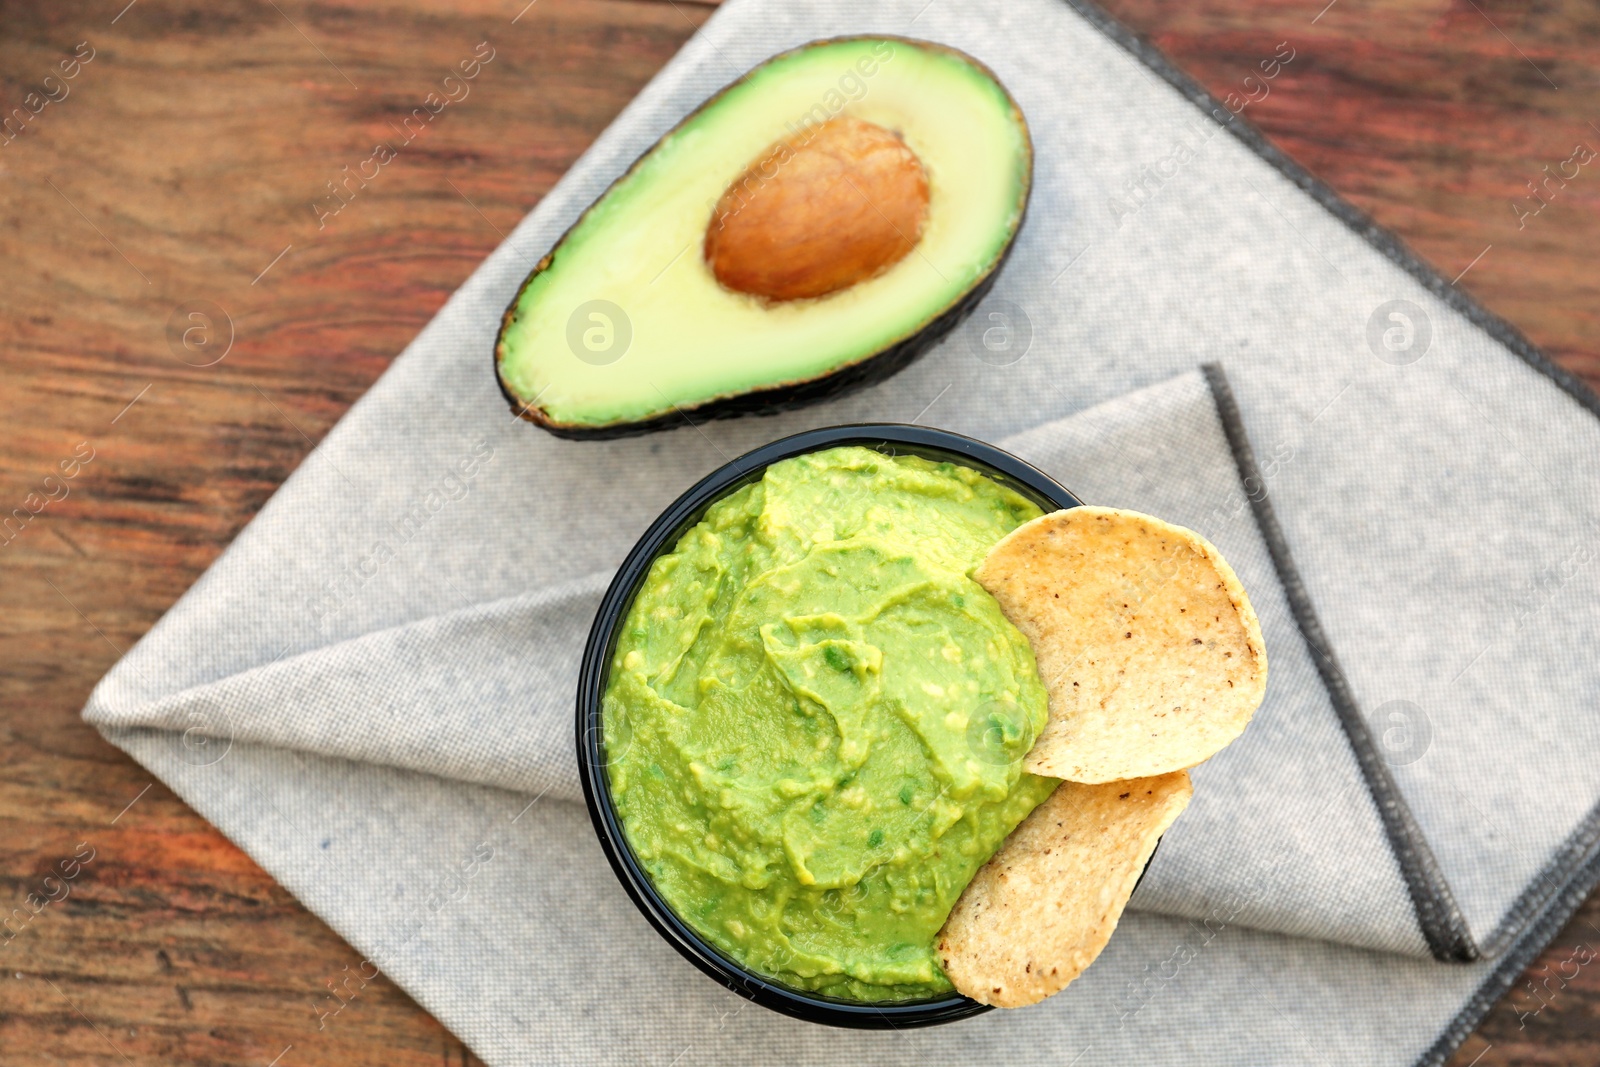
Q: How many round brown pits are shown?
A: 1